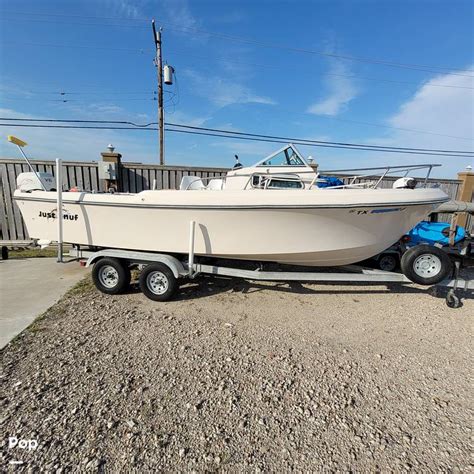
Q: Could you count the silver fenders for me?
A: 1